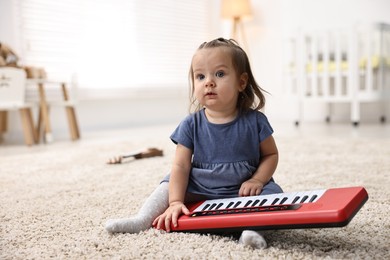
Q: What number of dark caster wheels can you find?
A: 4